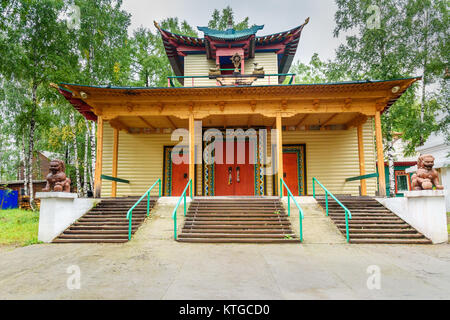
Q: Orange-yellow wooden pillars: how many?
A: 6